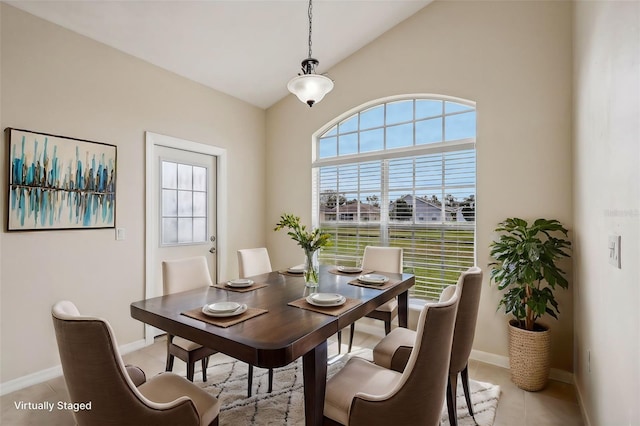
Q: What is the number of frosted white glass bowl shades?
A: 1